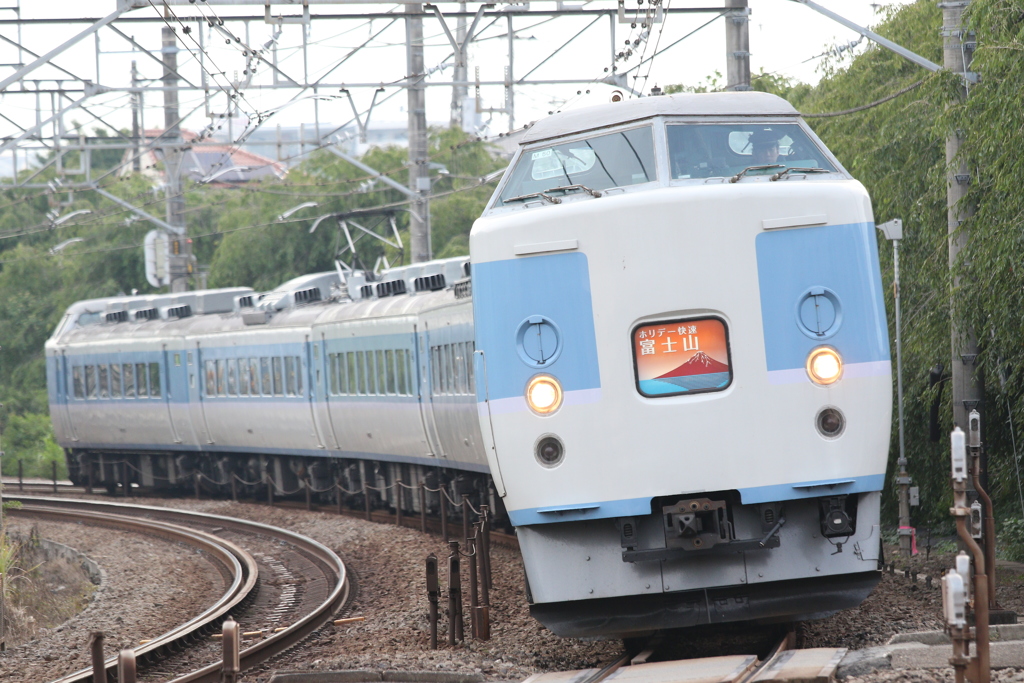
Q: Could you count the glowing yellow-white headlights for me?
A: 2